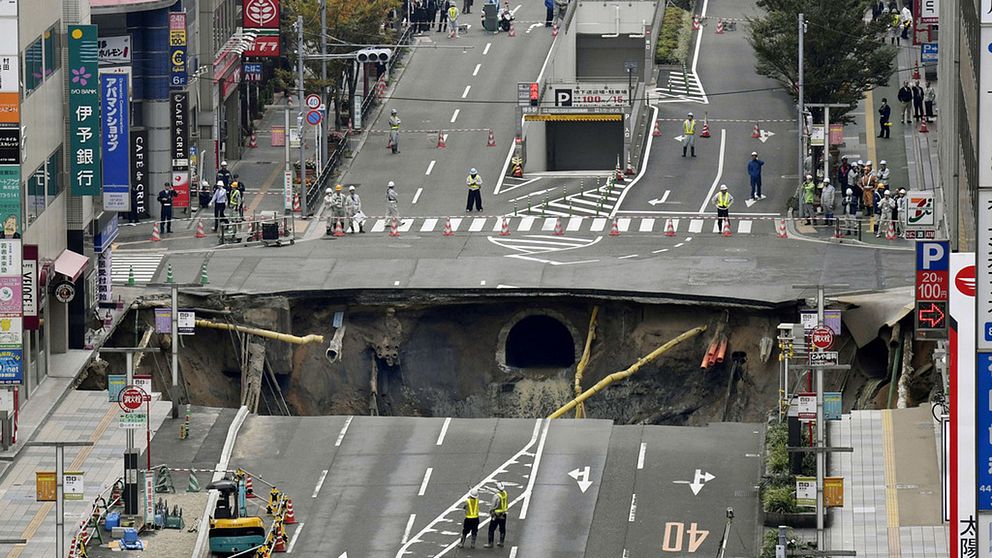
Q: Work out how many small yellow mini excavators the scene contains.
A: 1